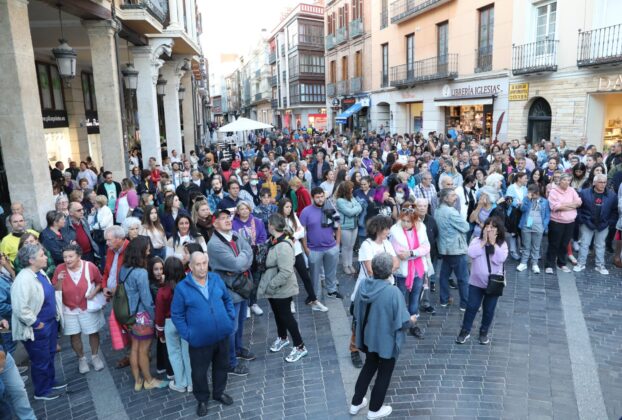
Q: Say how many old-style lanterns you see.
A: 4